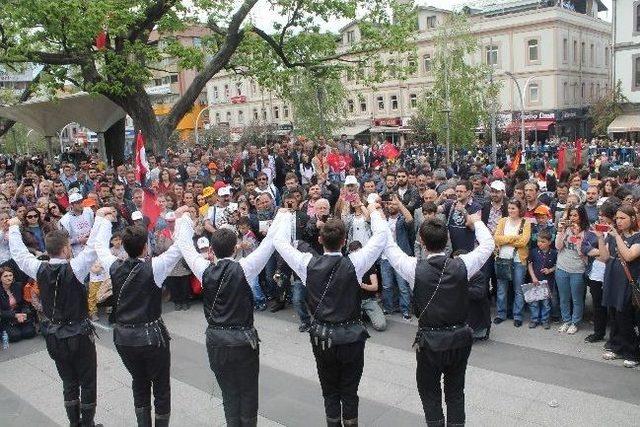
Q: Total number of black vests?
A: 5